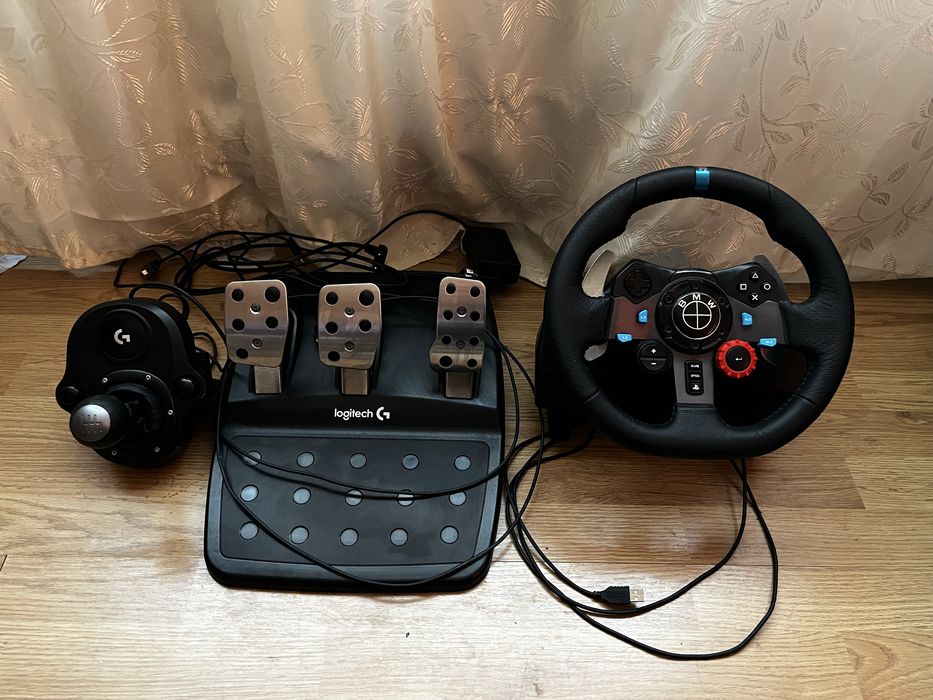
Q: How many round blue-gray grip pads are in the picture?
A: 15